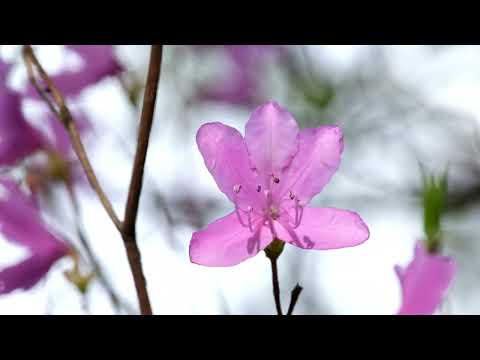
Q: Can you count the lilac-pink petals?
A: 5